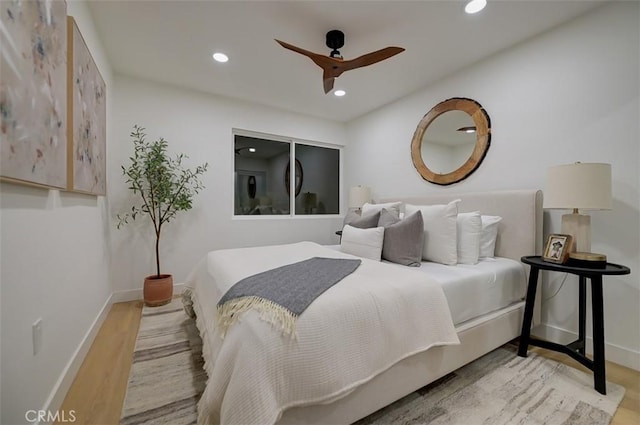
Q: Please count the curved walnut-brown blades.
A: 3